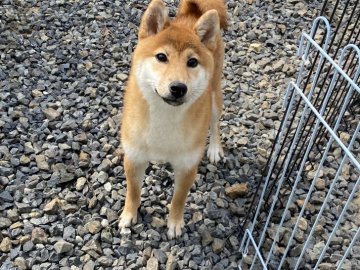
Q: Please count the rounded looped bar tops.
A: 2